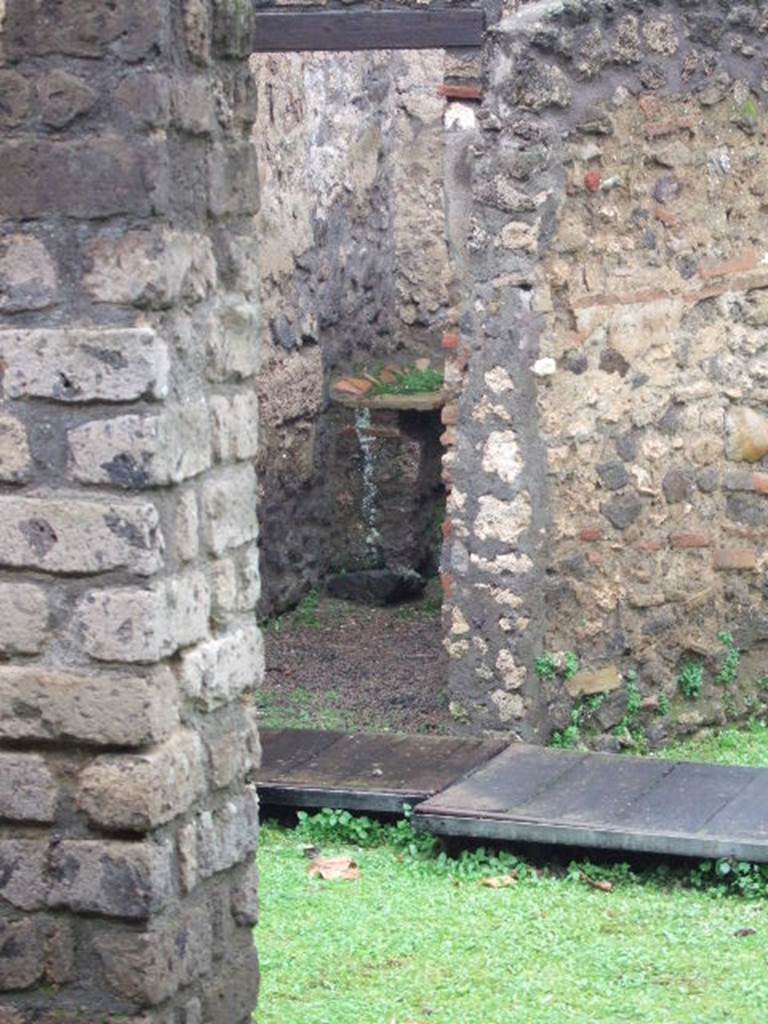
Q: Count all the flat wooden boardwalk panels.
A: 2